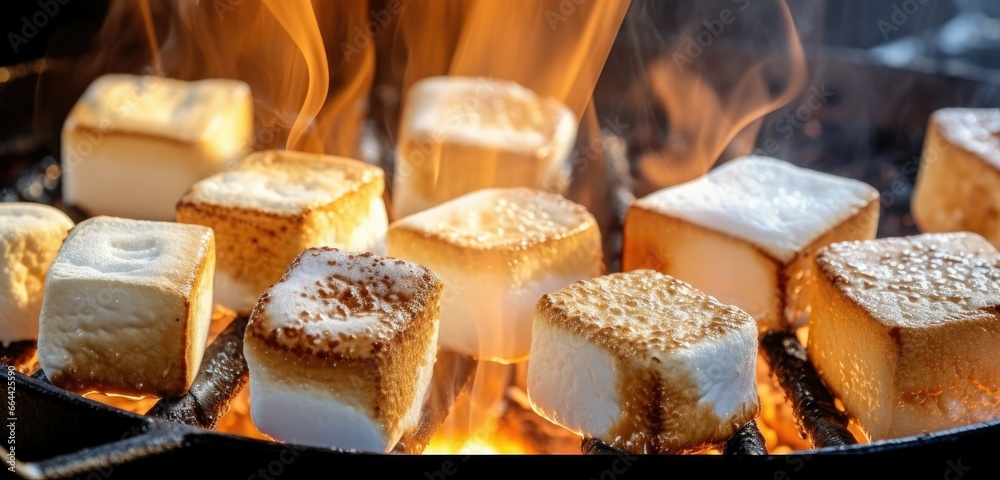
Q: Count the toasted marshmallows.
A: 11